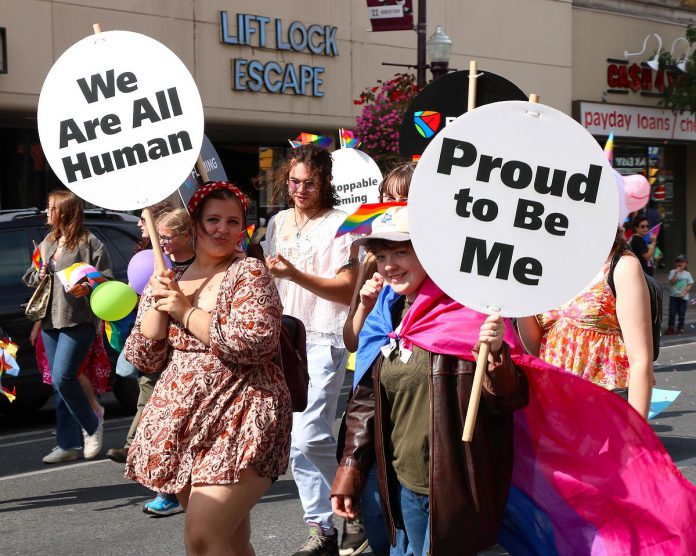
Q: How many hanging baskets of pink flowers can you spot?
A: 1